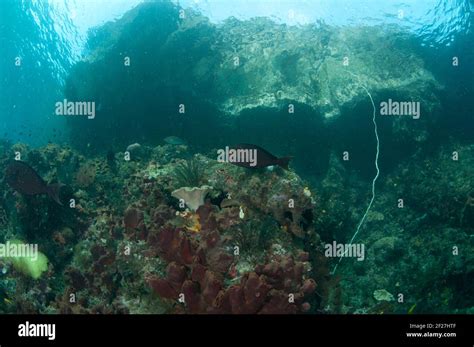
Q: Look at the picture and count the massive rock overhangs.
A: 1